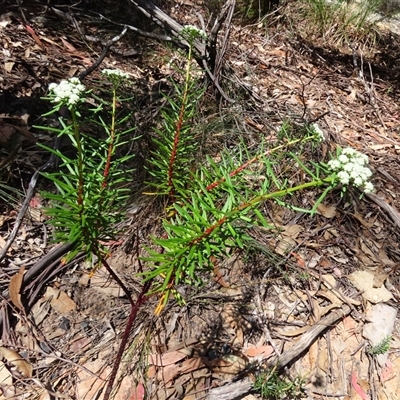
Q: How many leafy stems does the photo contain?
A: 5